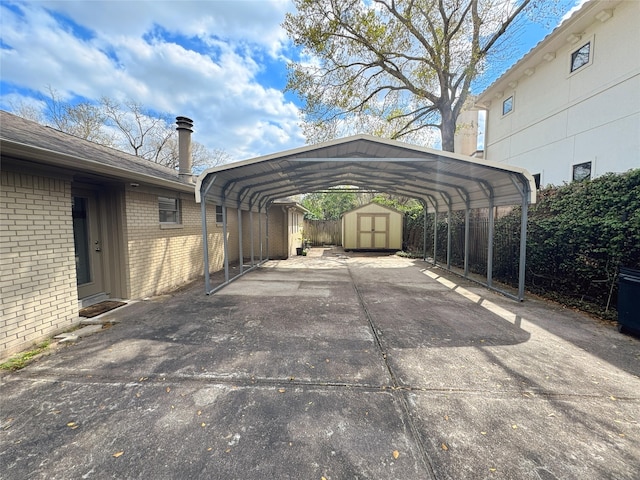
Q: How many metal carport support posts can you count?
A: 12